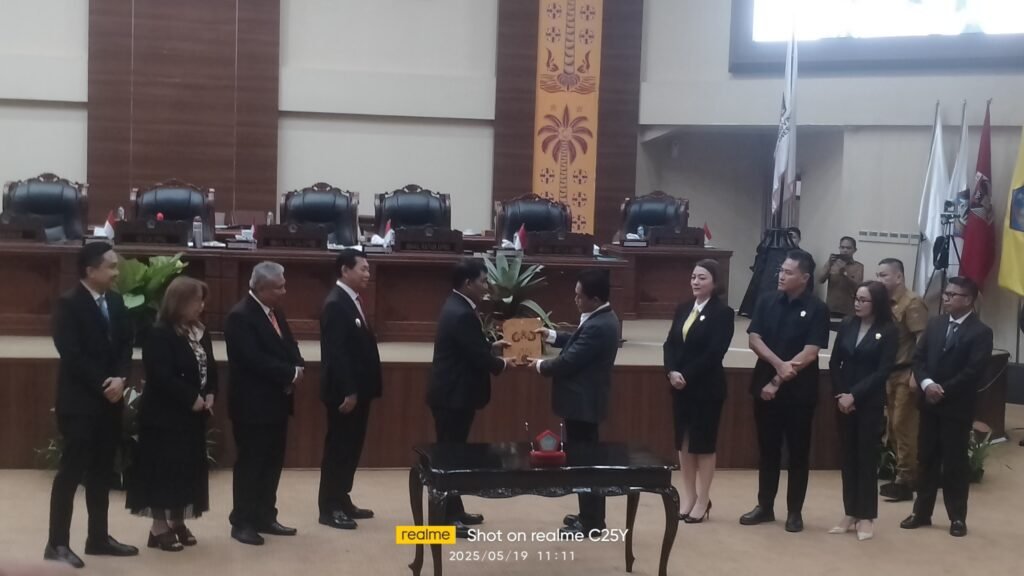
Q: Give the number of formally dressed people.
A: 10